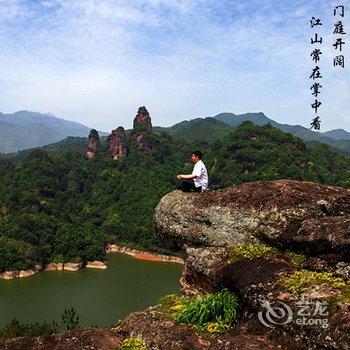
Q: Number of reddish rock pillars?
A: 3